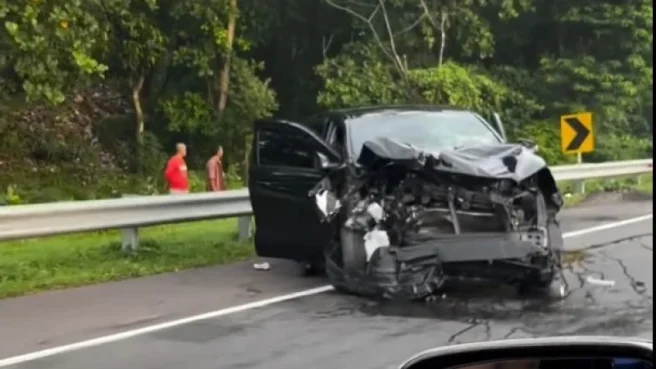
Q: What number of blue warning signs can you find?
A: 0